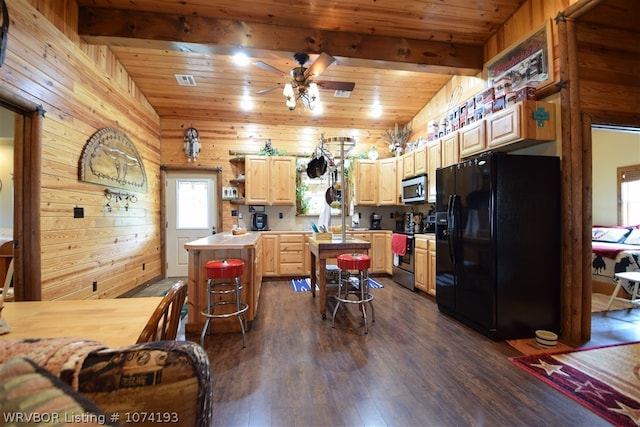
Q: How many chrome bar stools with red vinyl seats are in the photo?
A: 2